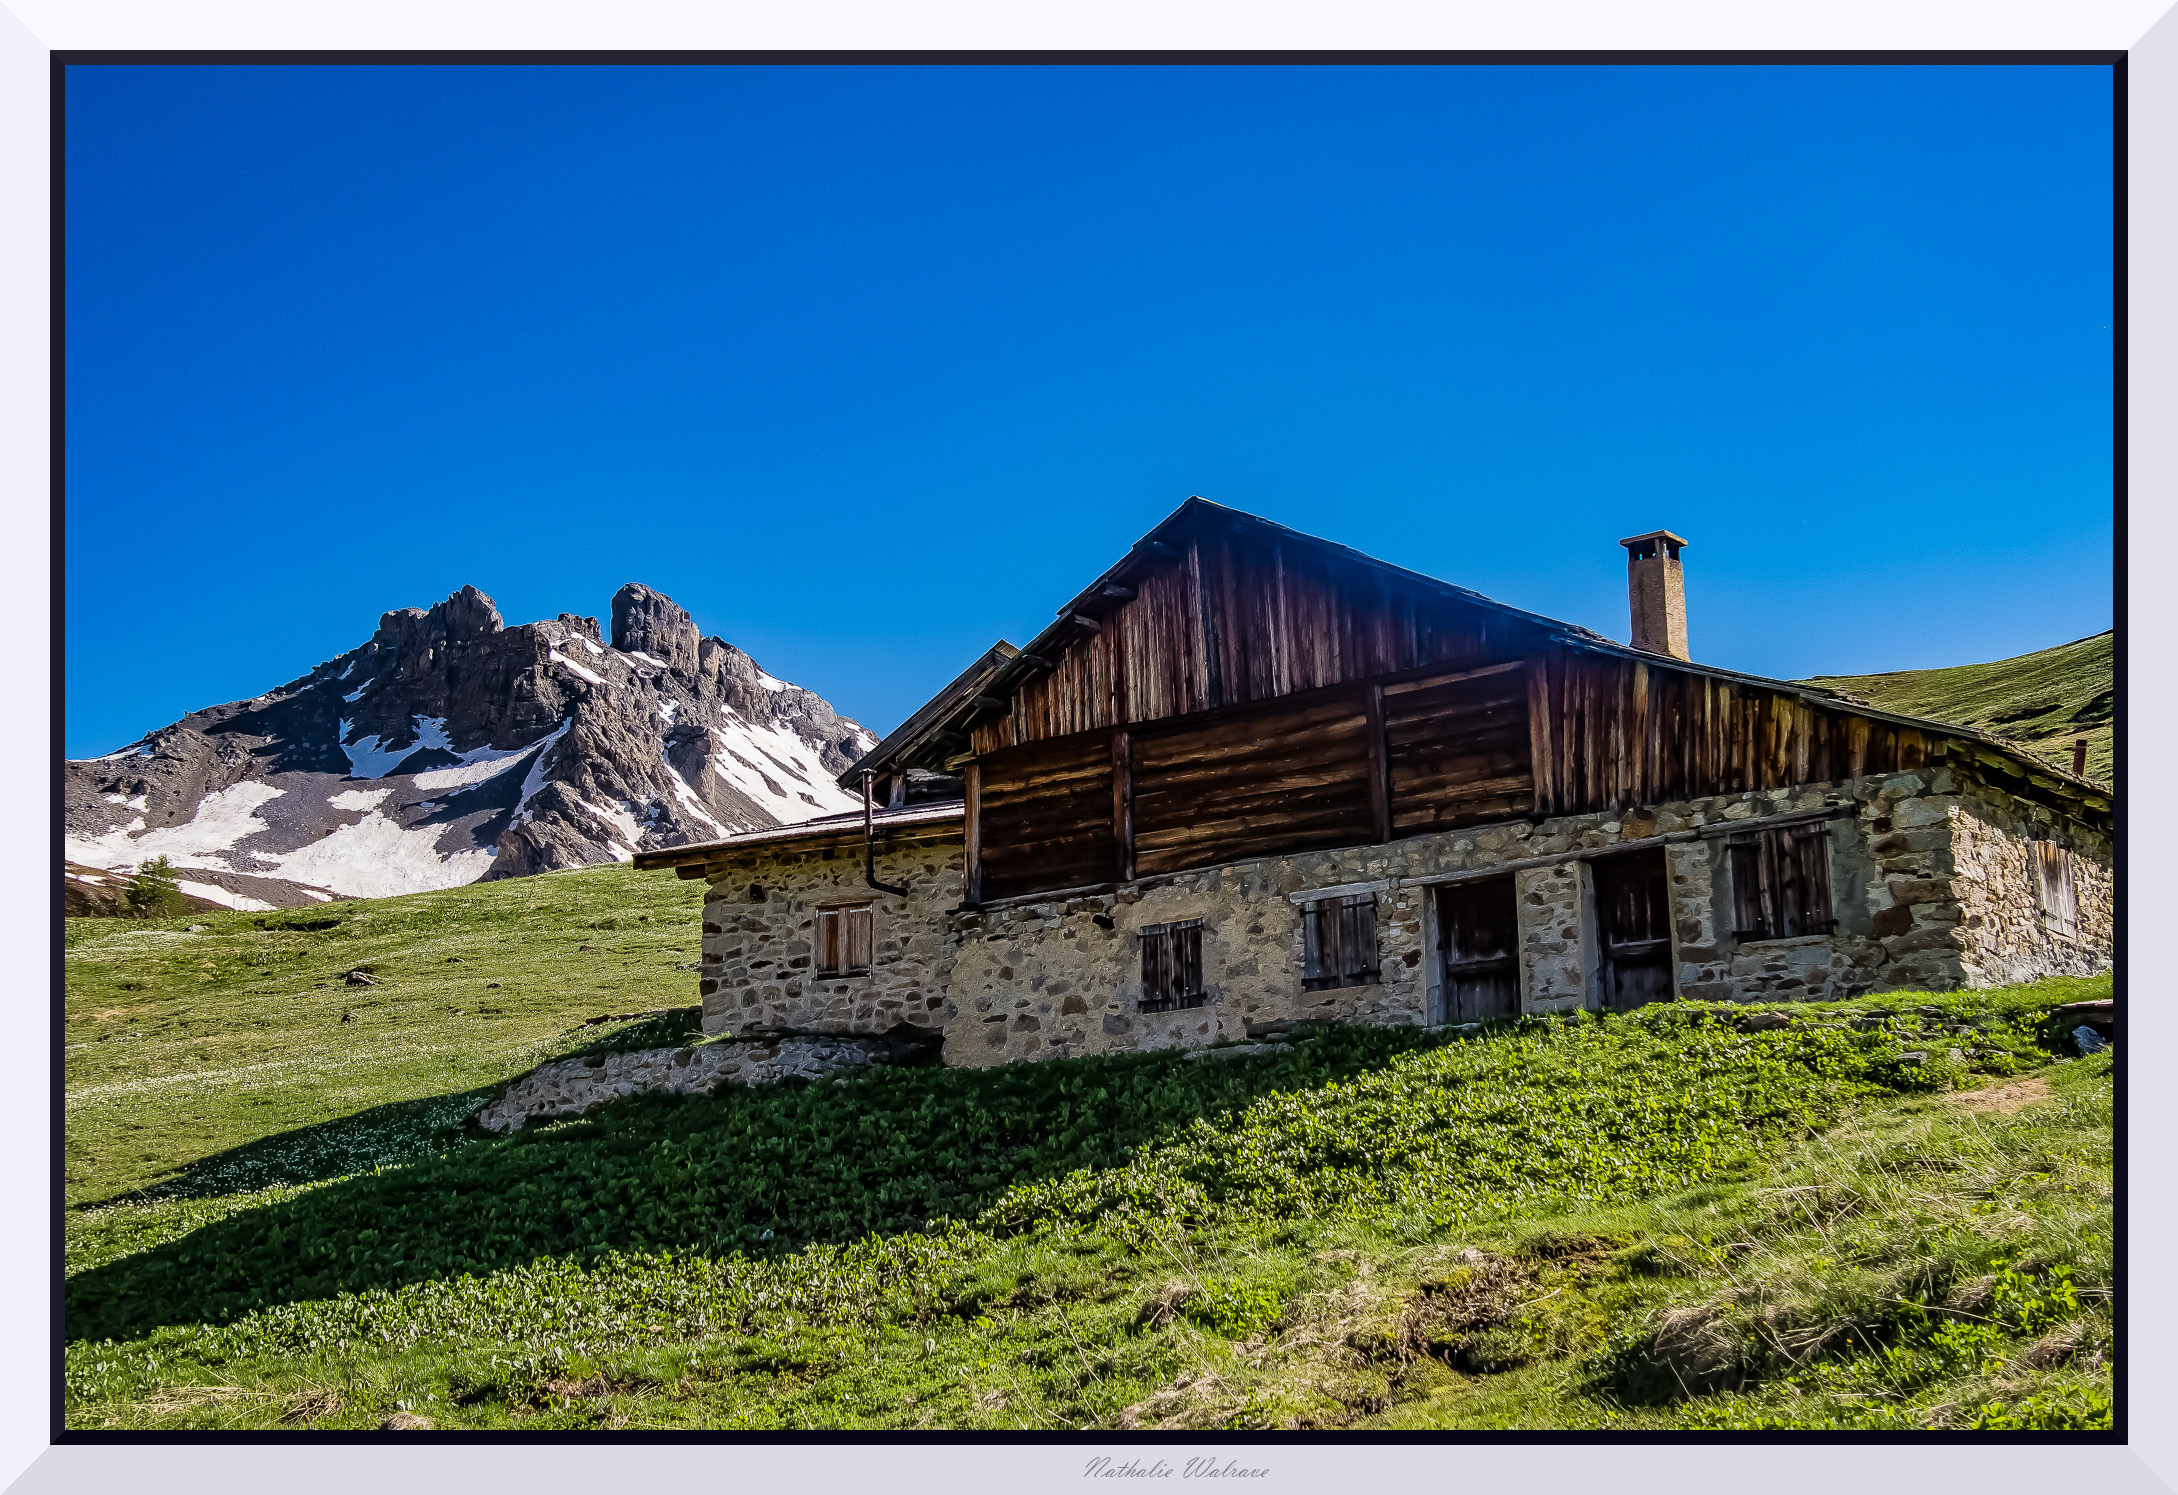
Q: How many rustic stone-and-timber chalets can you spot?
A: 1